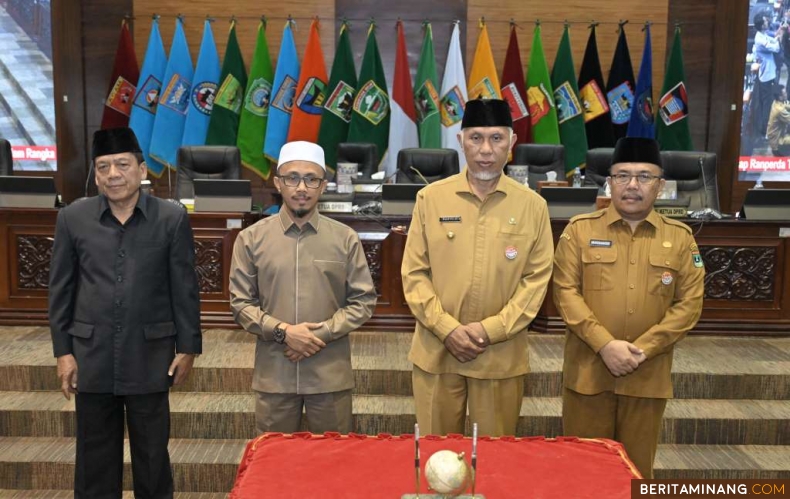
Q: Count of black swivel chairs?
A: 7